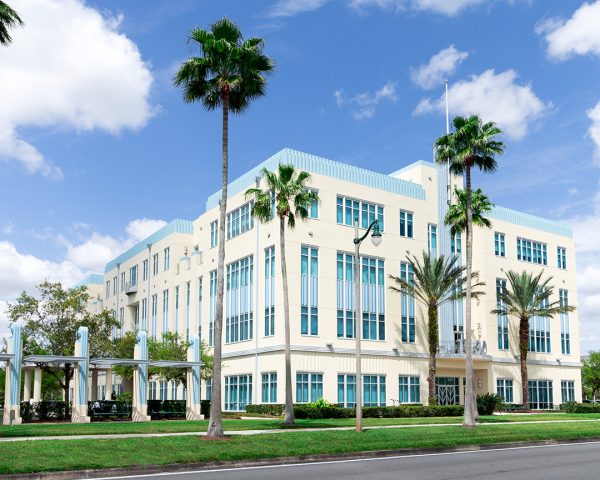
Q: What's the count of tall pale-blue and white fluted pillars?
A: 4